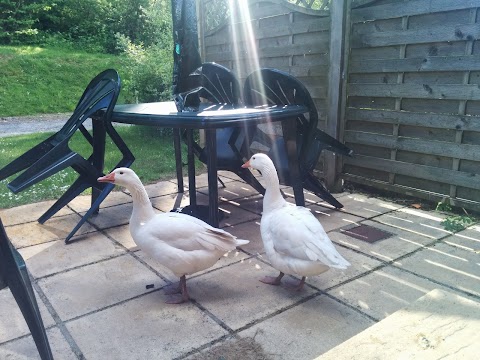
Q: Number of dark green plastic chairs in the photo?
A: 4